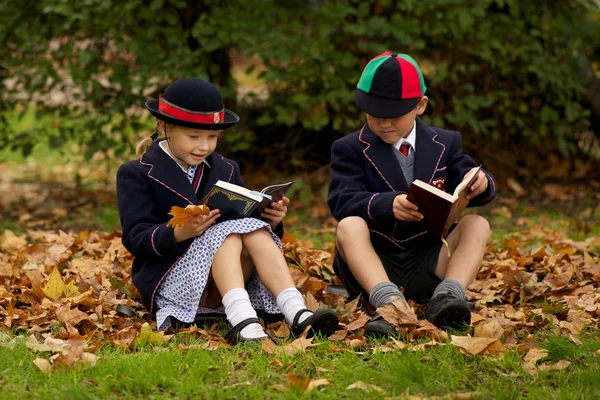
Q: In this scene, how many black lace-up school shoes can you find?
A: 2